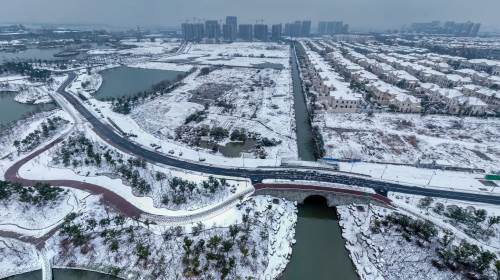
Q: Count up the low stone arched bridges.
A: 1